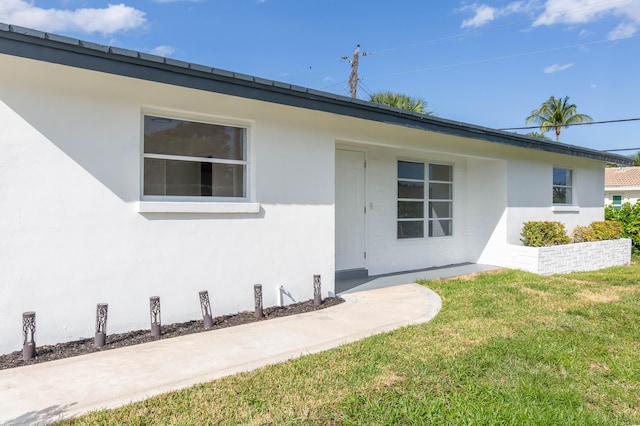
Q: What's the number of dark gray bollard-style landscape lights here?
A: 6